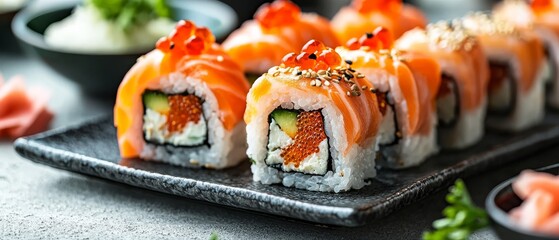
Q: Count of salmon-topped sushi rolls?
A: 8